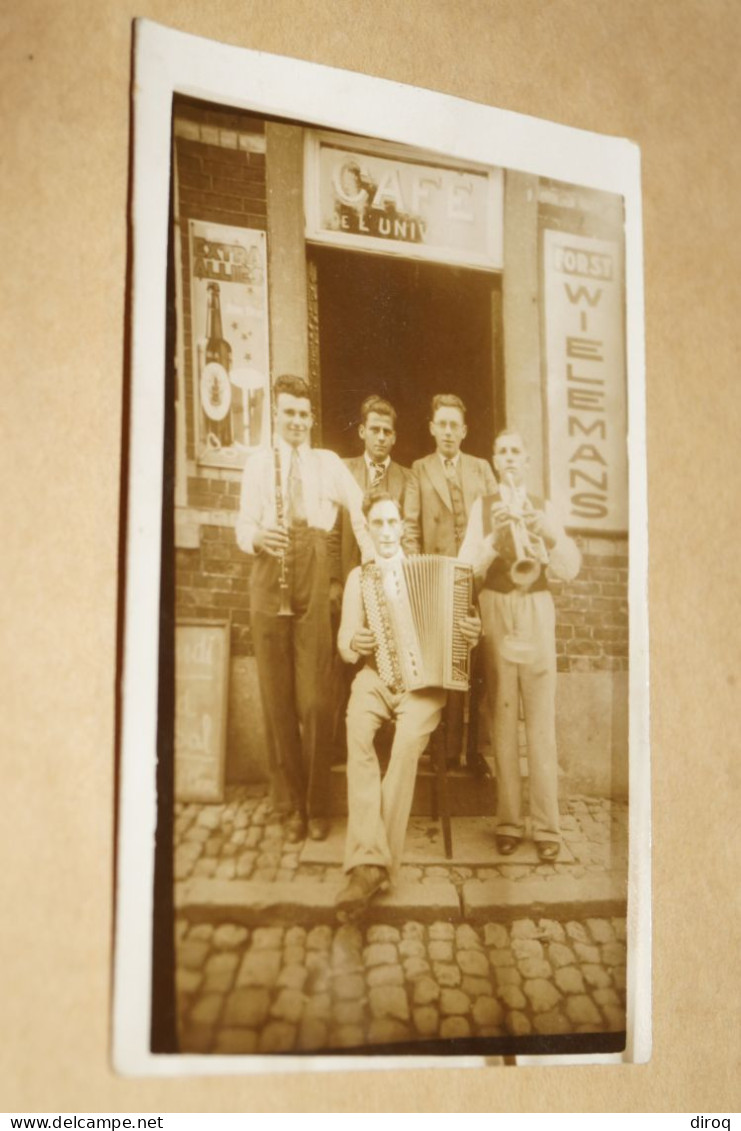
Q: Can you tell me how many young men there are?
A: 5